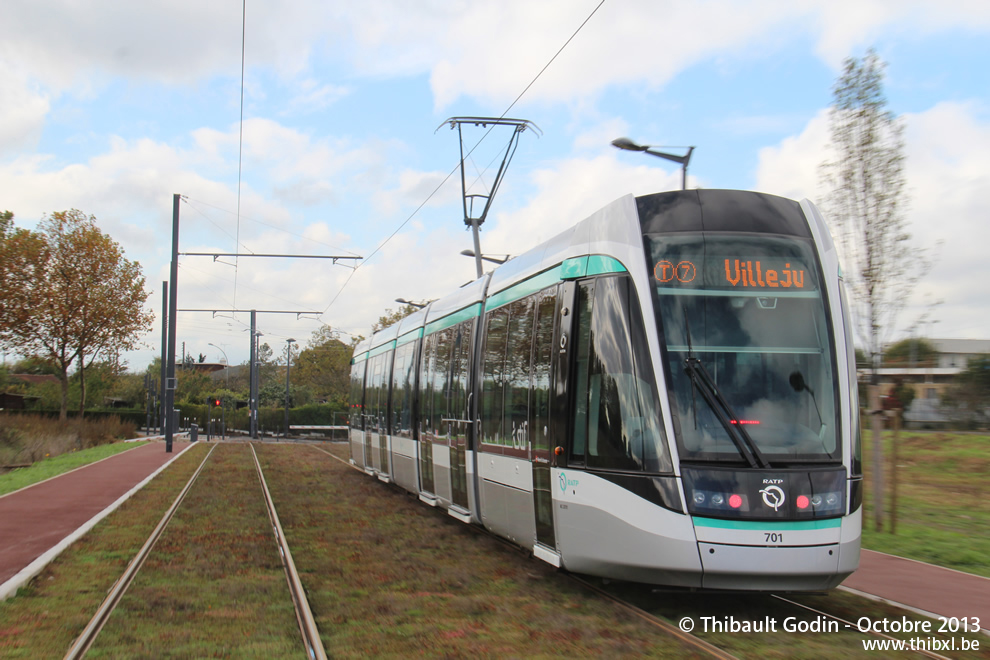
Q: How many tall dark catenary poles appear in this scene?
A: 3